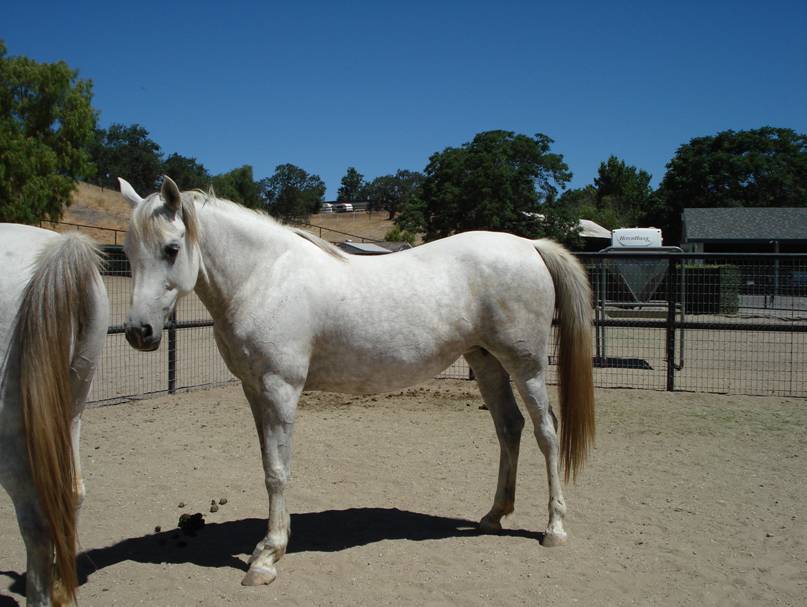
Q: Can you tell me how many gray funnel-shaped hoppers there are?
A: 1